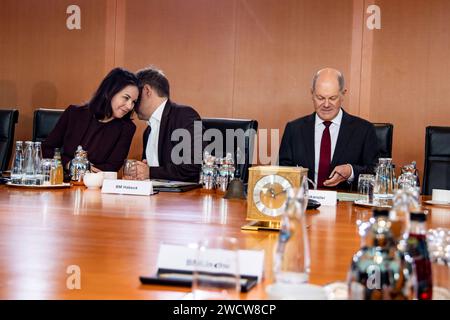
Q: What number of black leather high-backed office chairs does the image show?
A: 5